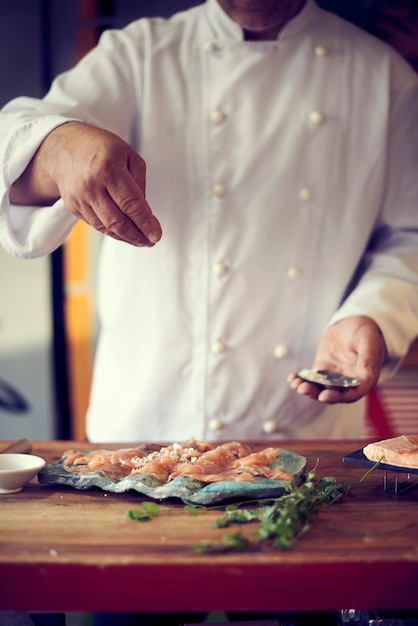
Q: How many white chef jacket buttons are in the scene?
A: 12